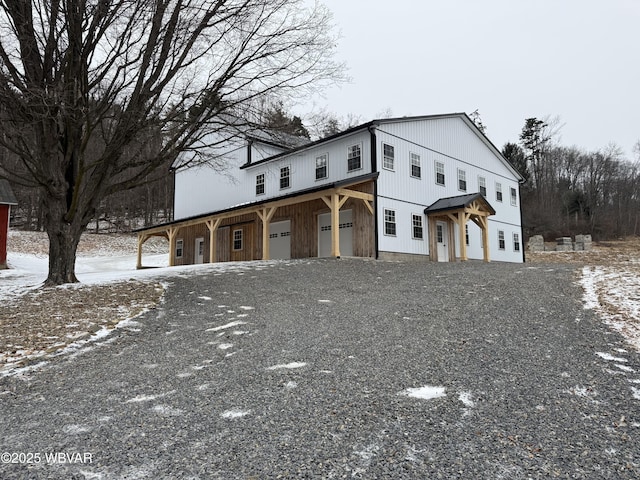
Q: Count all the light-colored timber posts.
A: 7